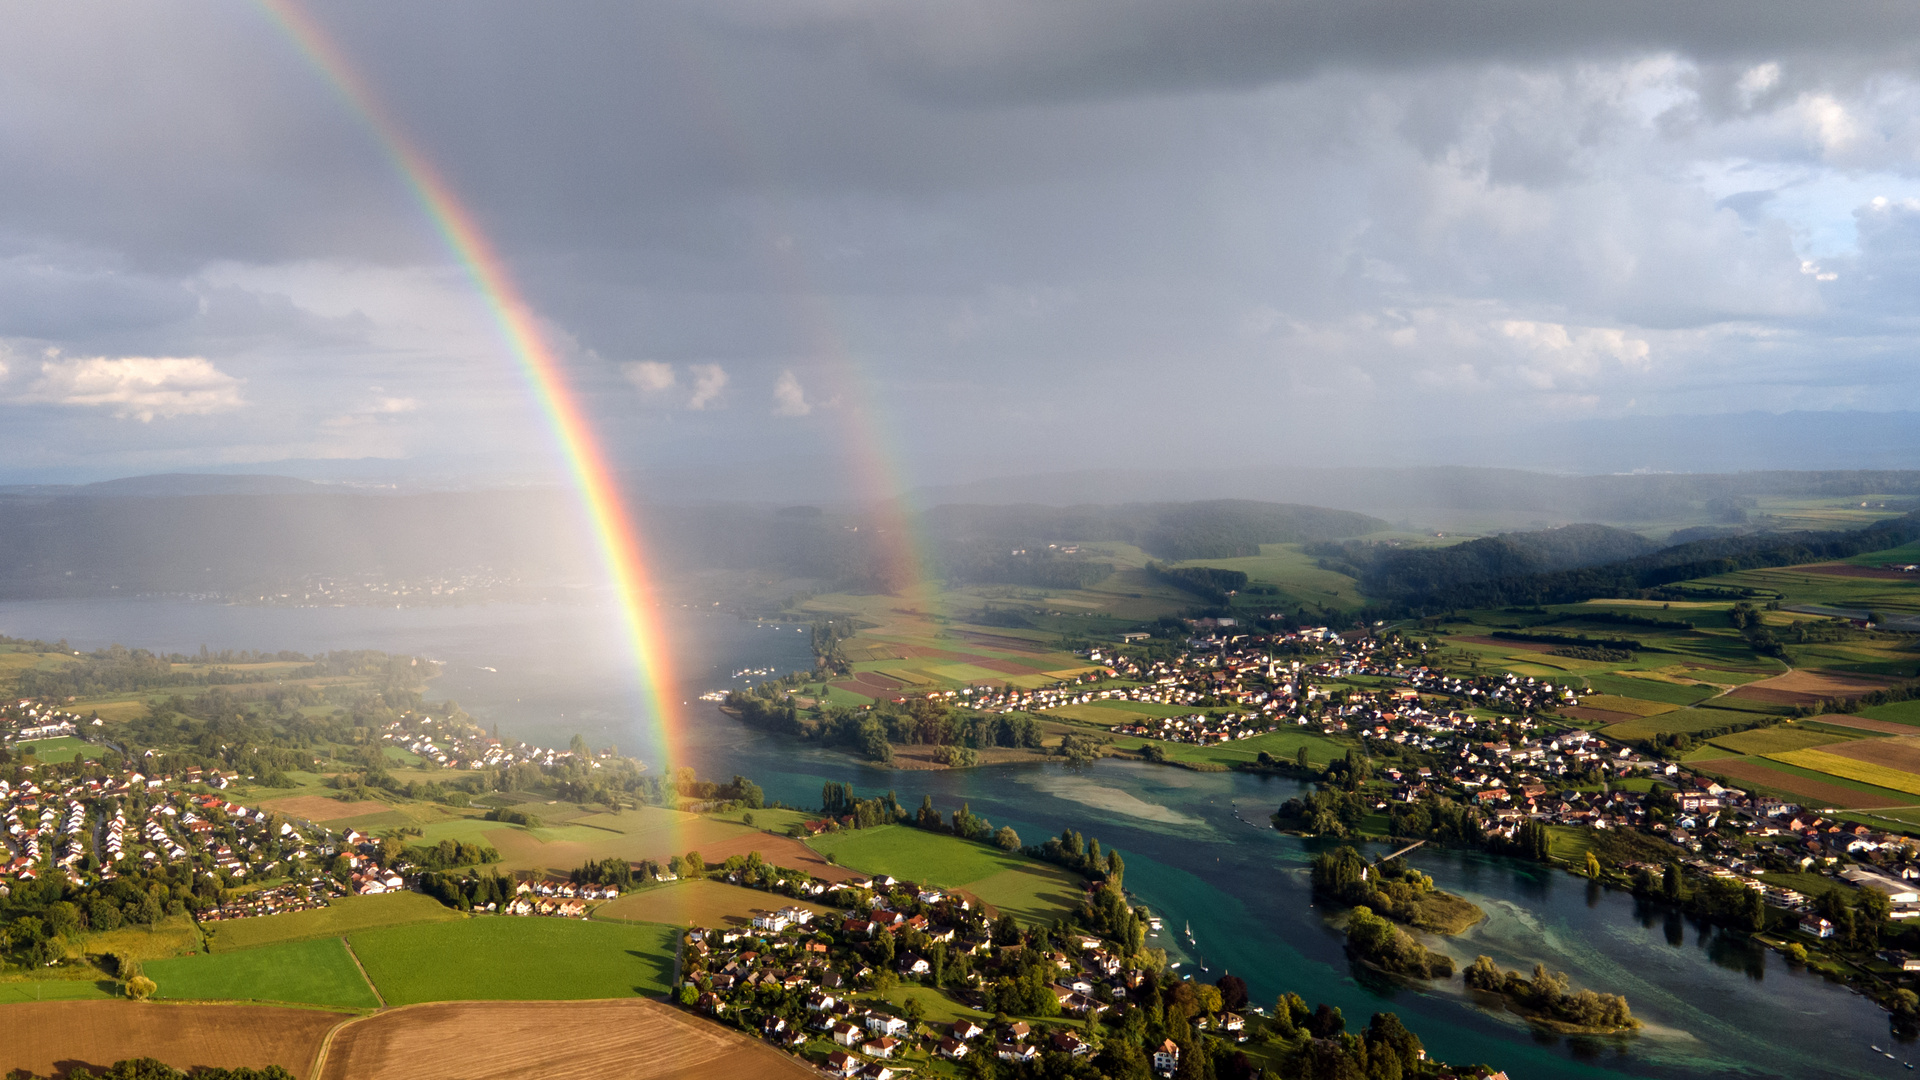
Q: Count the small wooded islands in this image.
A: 3